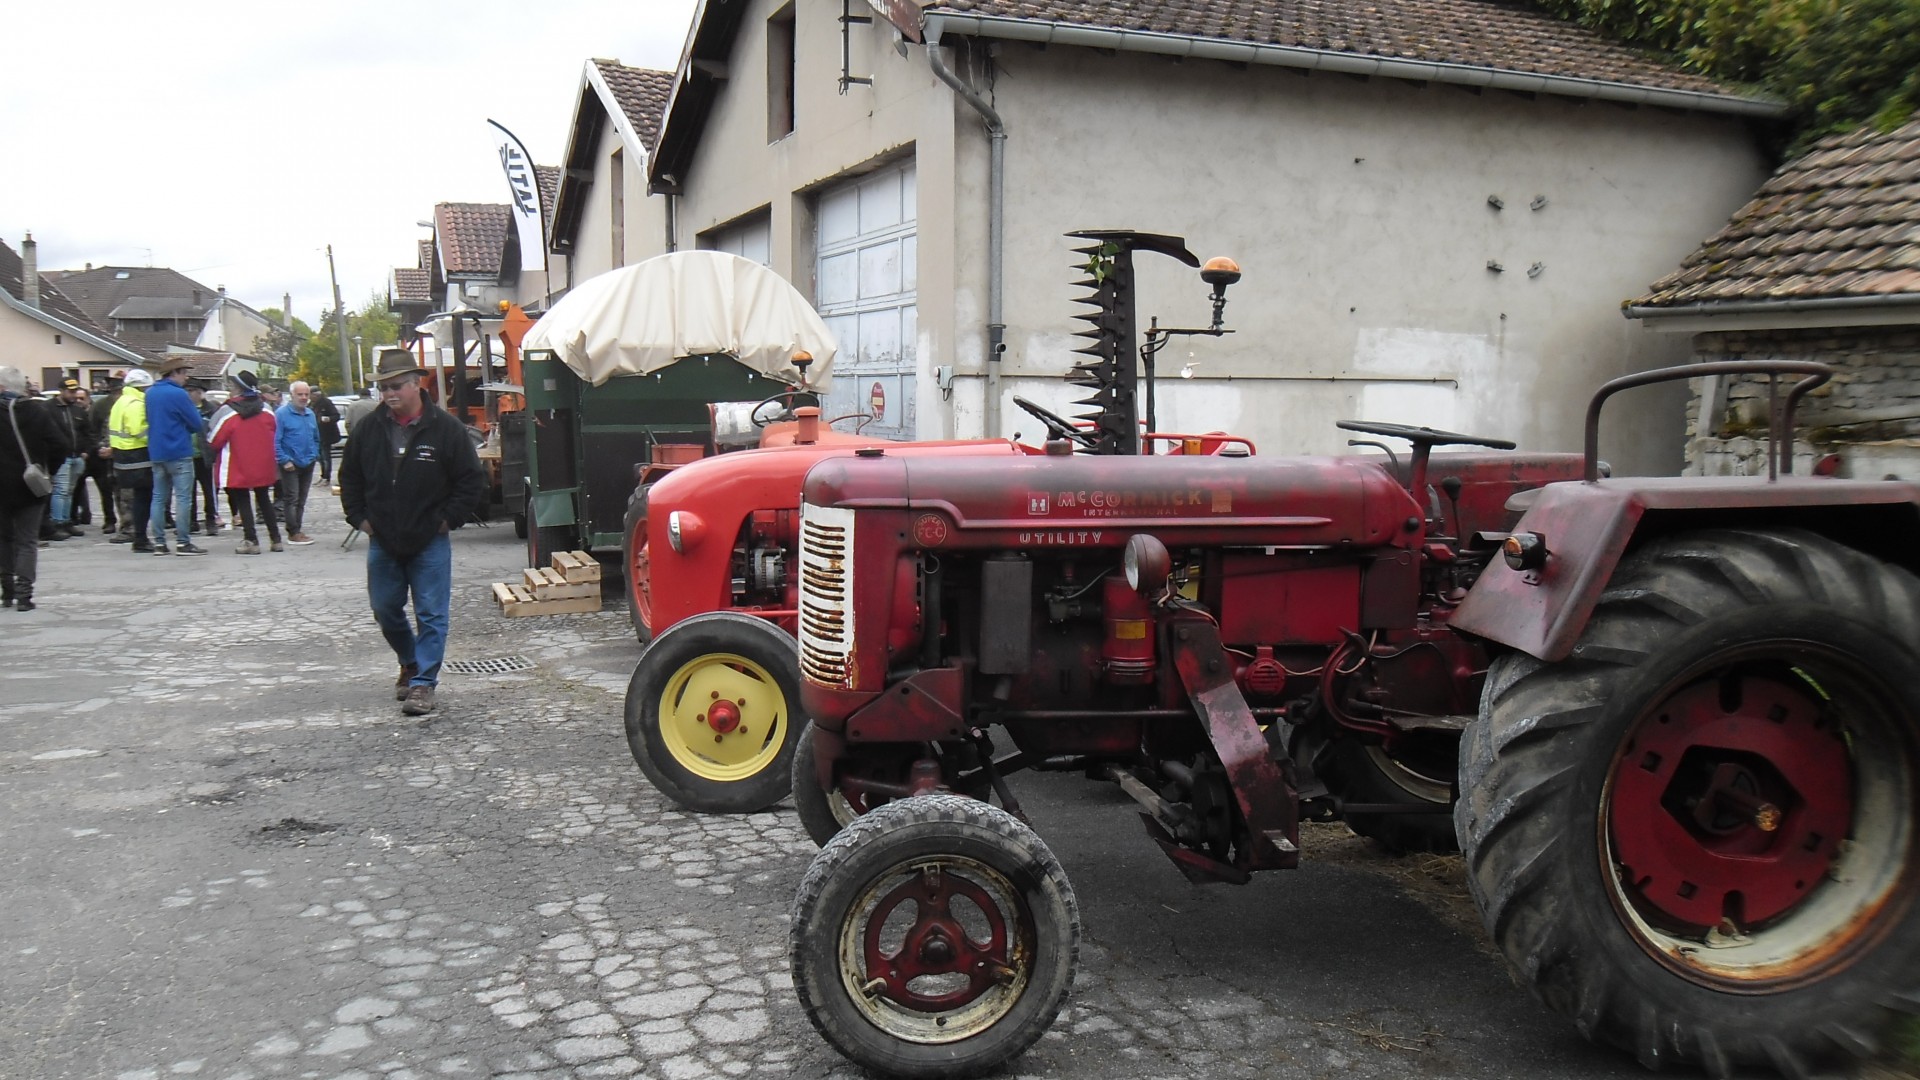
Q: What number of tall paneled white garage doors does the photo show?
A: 2